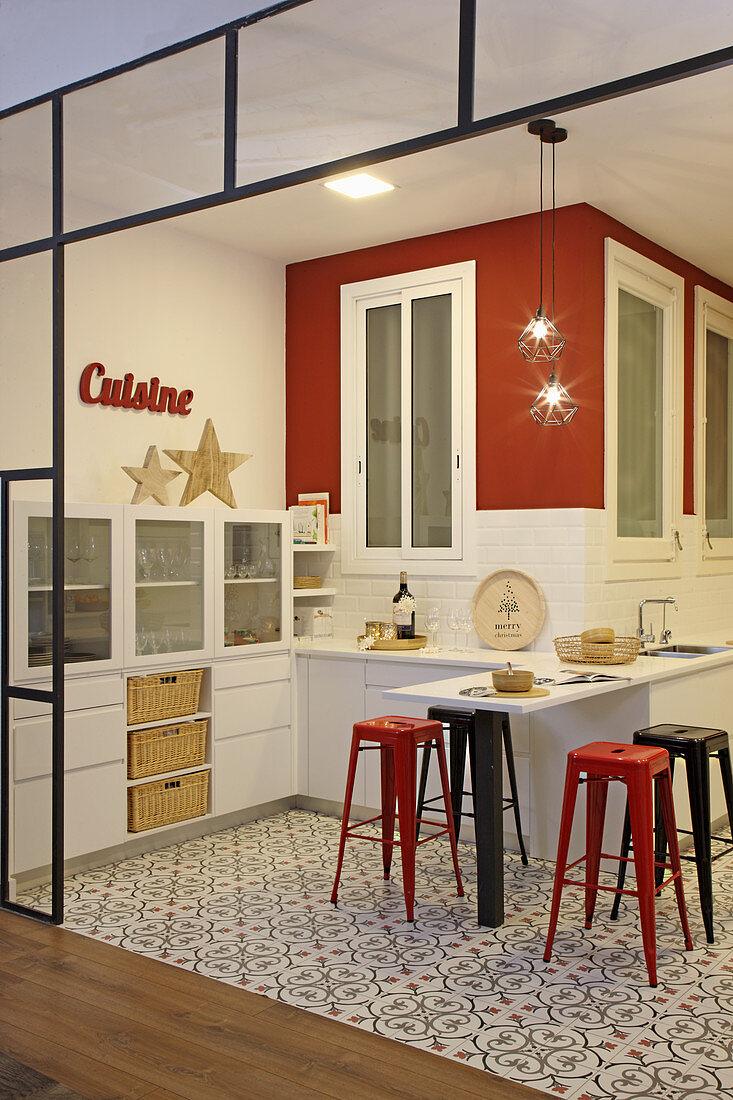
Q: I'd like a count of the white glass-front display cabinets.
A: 3